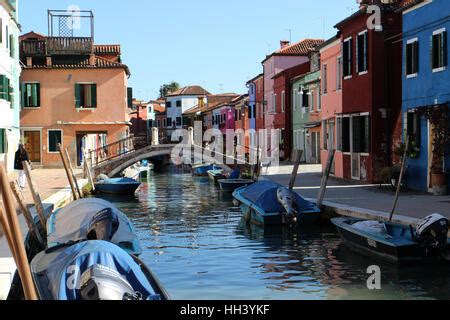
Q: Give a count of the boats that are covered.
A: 3